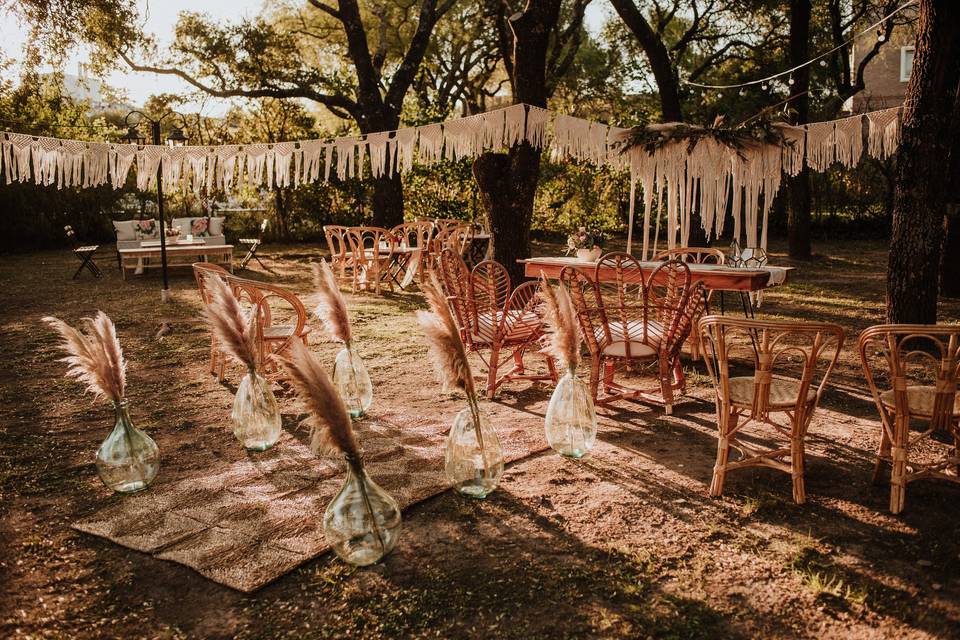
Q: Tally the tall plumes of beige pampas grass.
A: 6